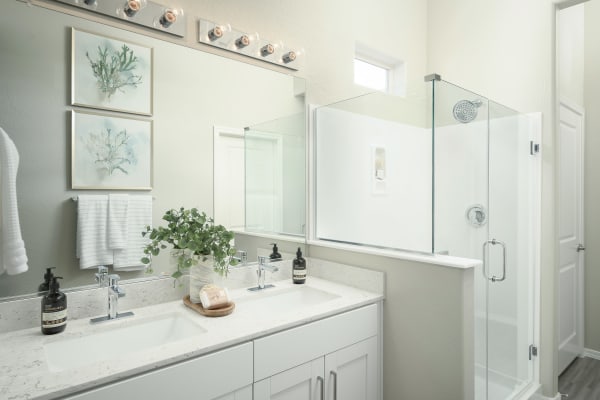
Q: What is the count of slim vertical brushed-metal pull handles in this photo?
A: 2